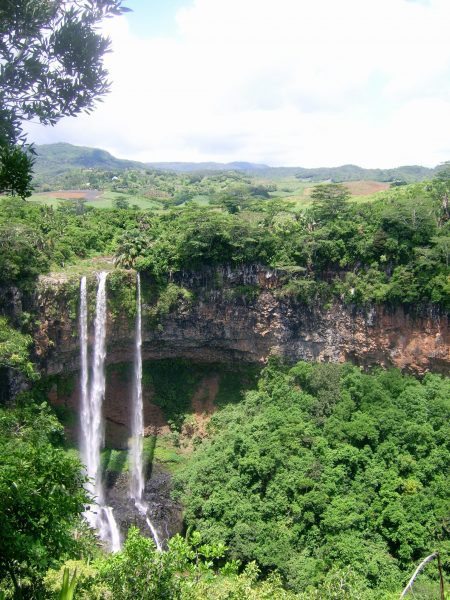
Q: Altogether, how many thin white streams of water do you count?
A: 3